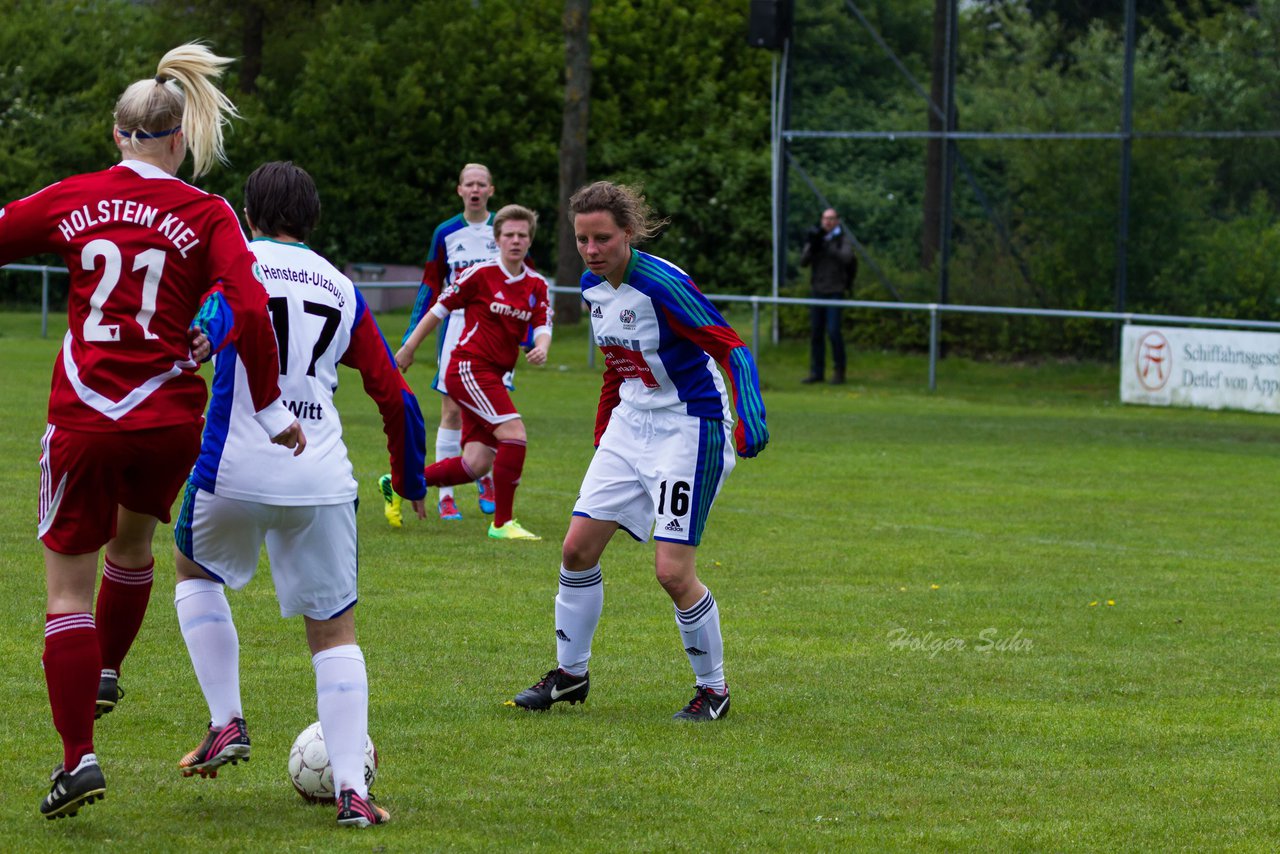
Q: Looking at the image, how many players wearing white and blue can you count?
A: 3